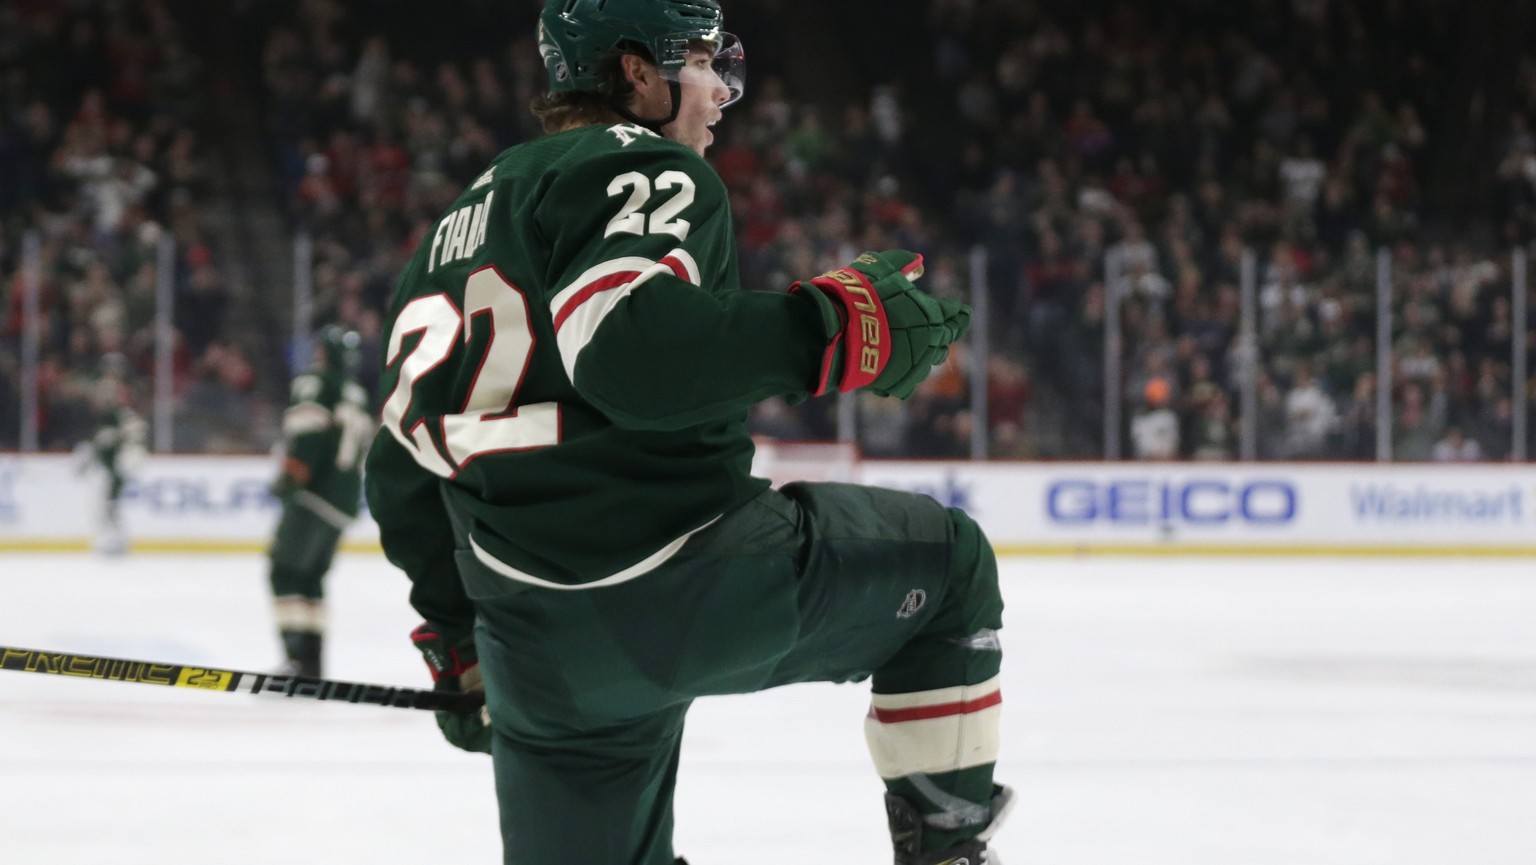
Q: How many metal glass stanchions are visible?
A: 9